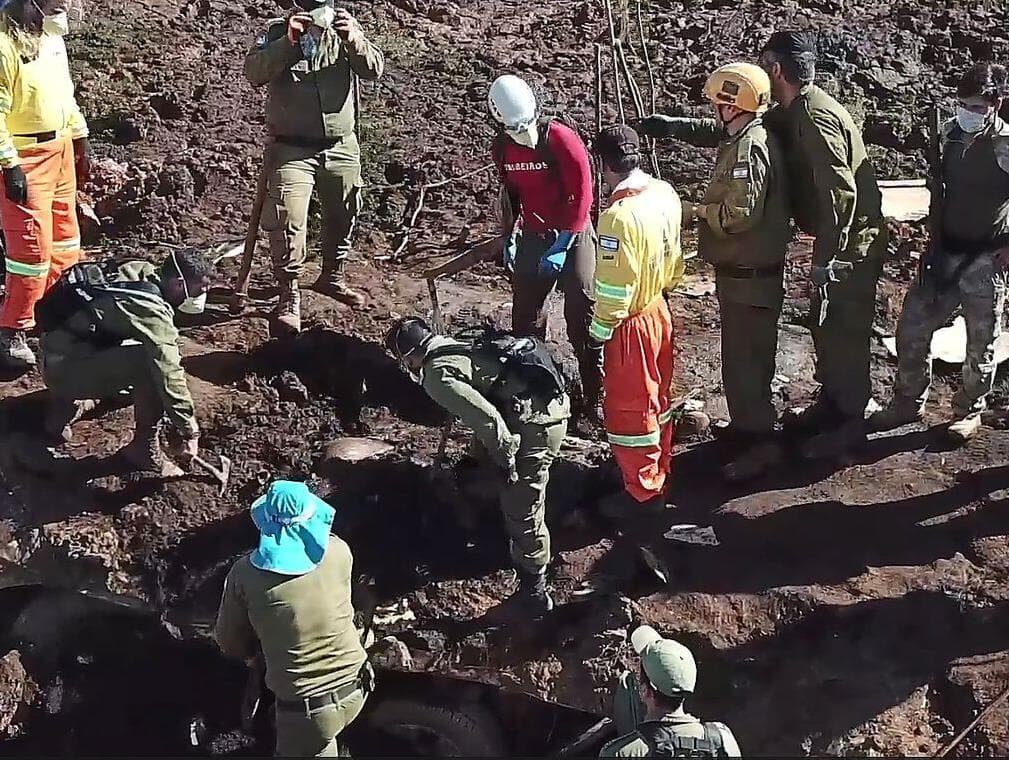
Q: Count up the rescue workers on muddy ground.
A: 11